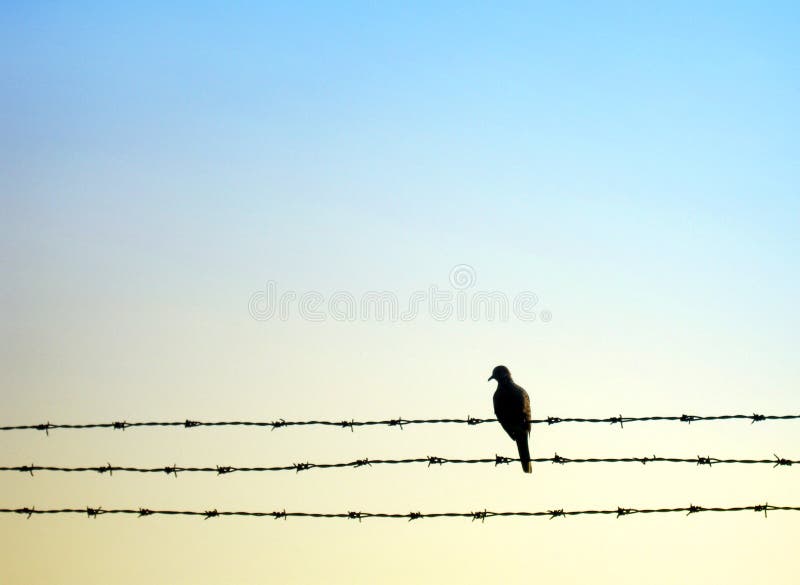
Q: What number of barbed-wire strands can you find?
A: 3